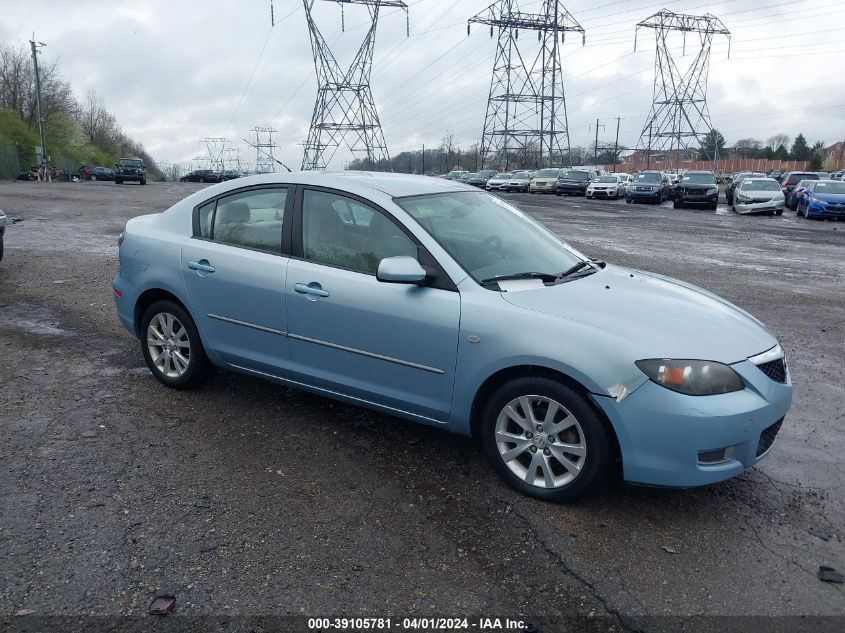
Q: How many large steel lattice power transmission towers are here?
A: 3